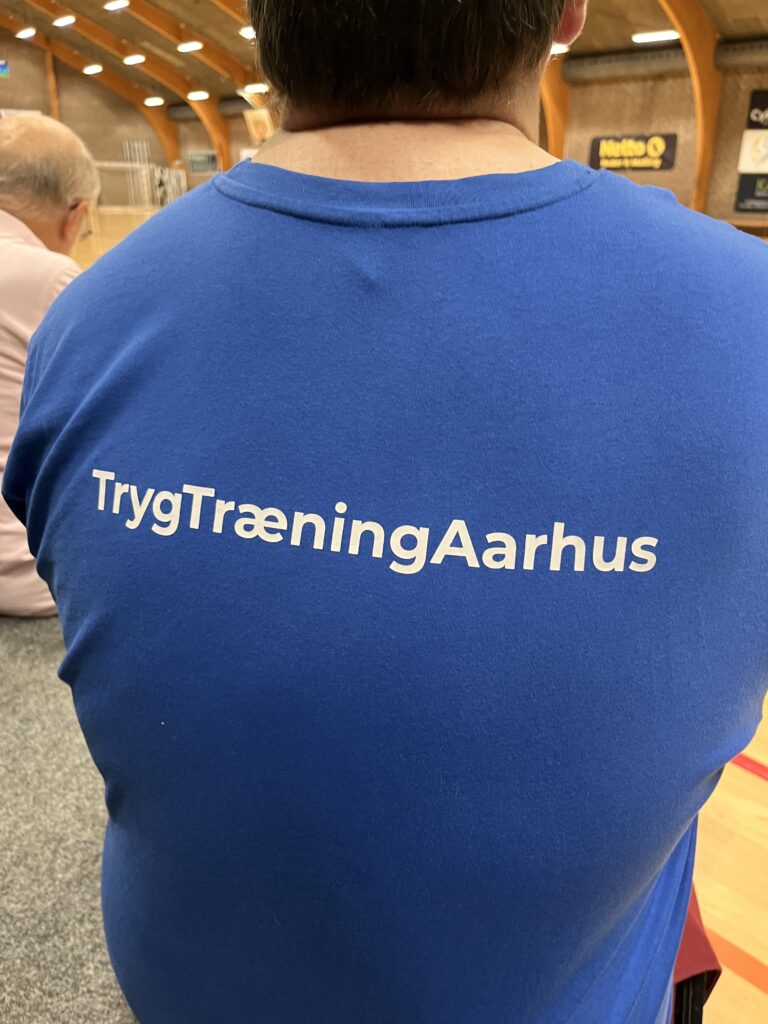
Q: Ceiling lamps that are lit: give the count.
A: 12